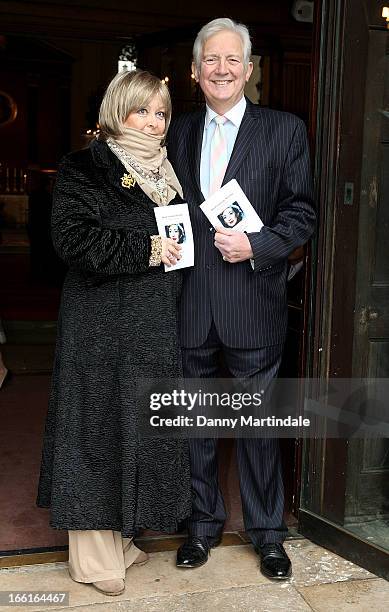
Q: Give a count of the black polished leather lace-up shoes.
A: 2